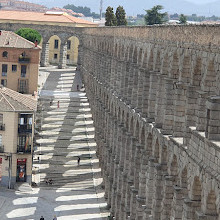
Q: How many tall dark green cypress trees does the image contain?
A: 2